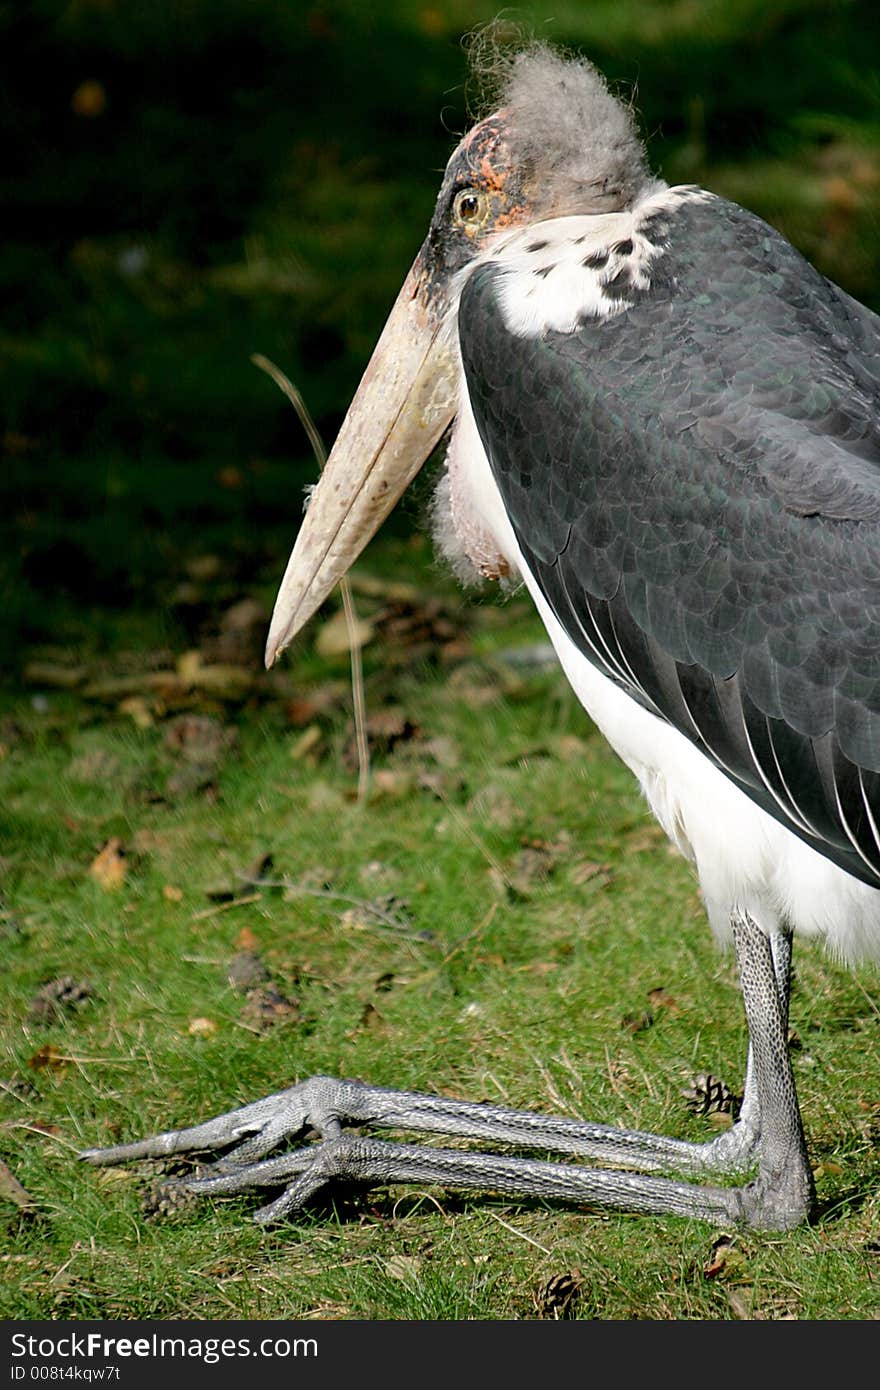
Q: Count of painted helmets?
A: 0